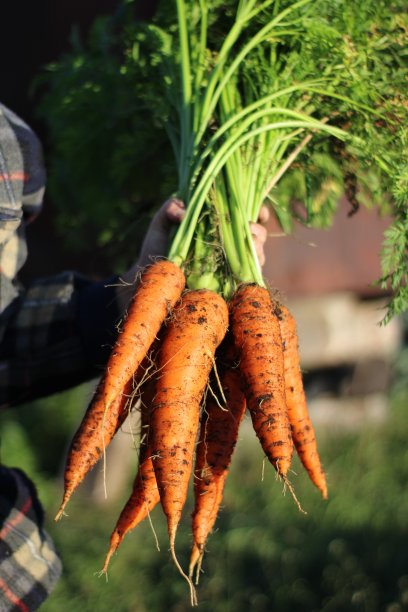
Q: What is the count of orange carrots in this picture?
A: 7